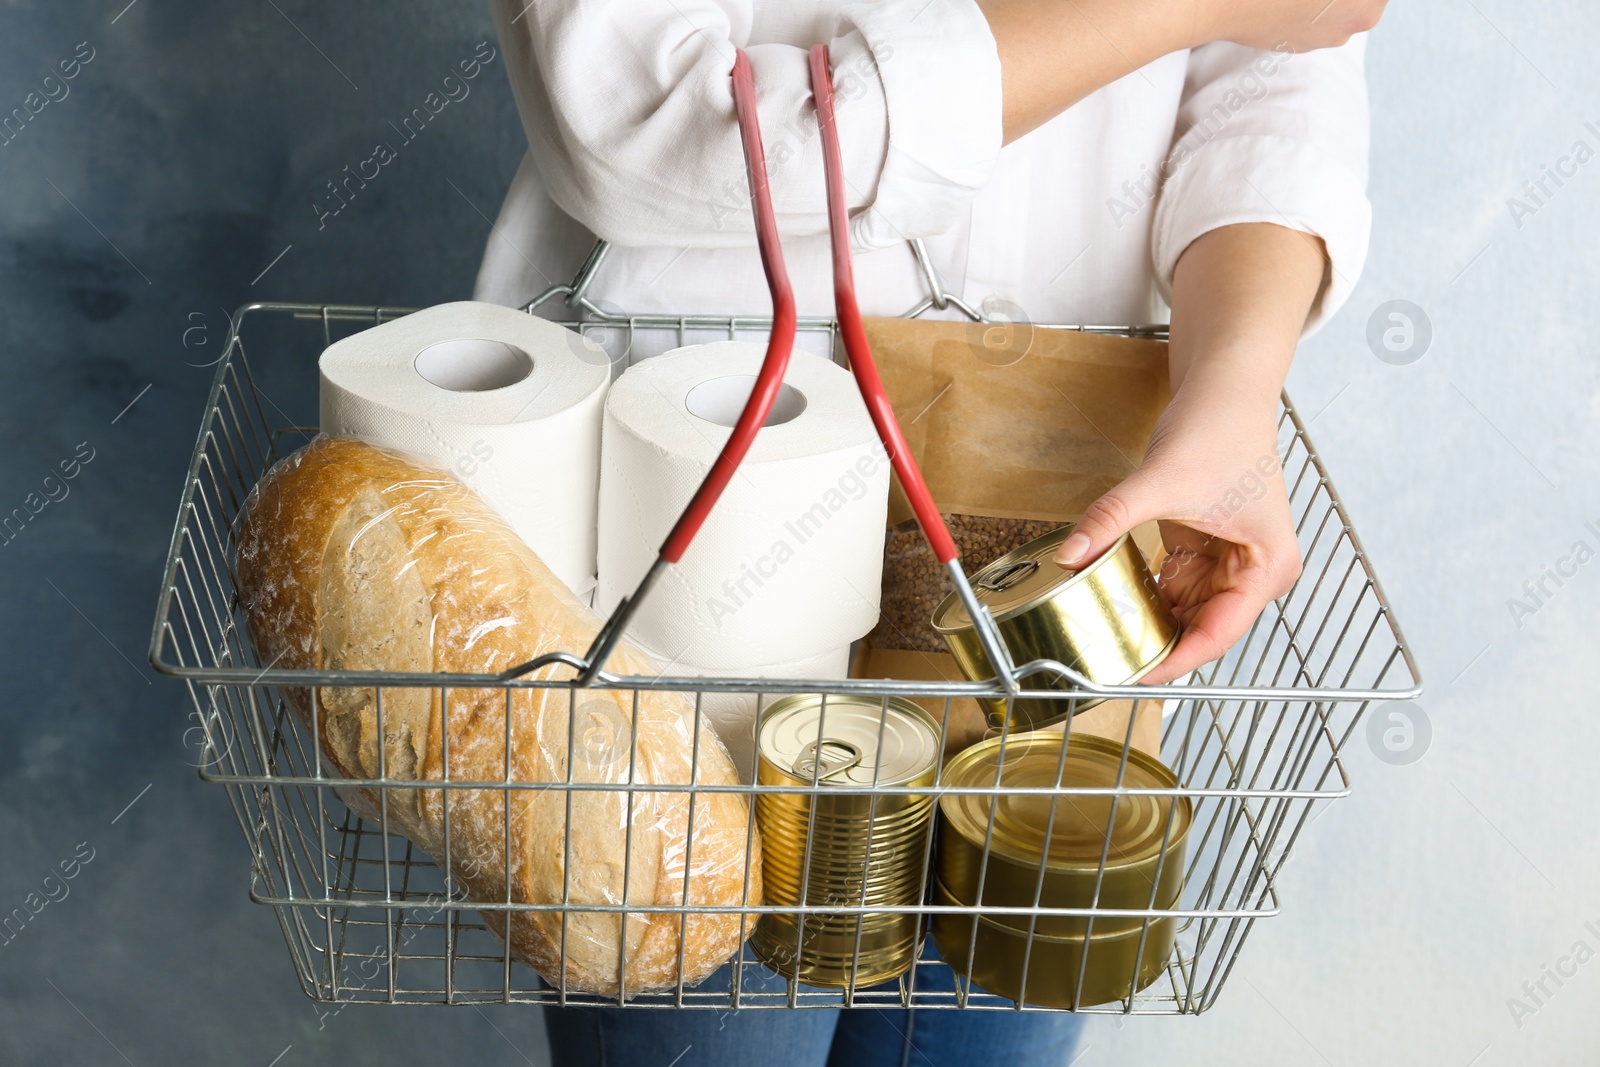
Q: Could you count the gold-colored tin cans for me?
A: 4